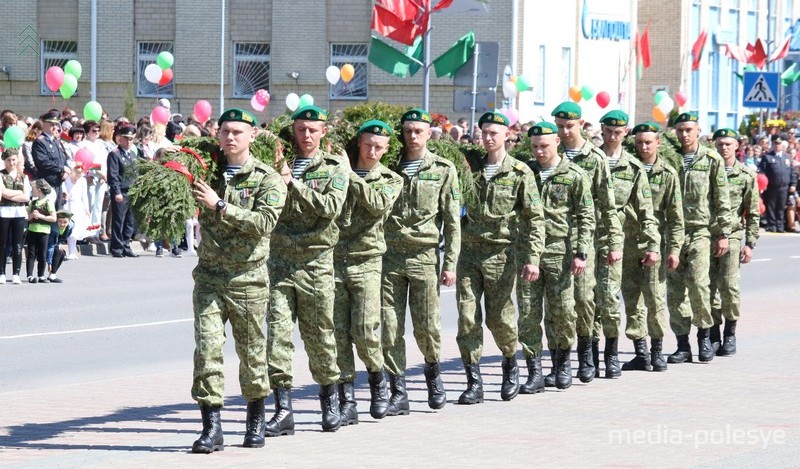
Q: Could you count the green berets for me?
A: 11